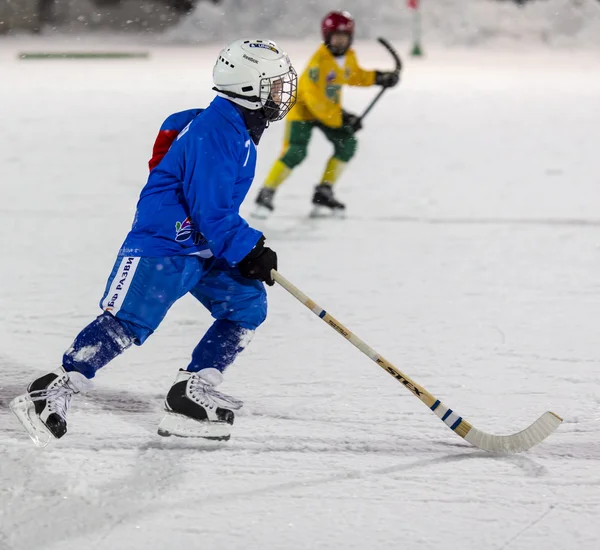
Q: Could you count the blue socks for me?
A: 2